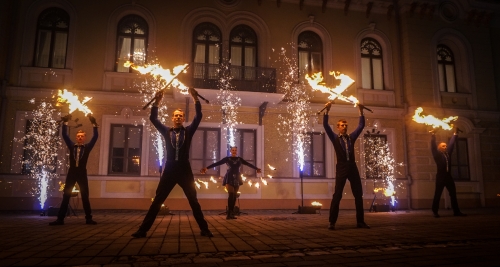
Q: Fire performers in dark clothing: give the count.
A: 5